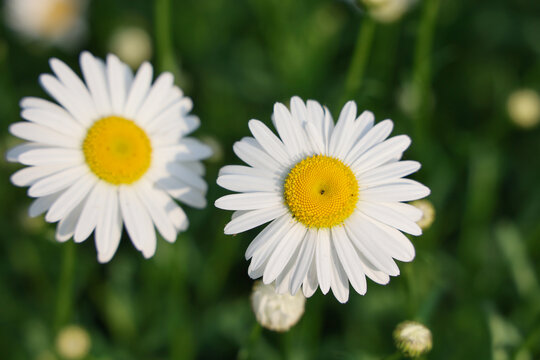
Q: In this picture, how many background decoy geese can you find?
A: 0